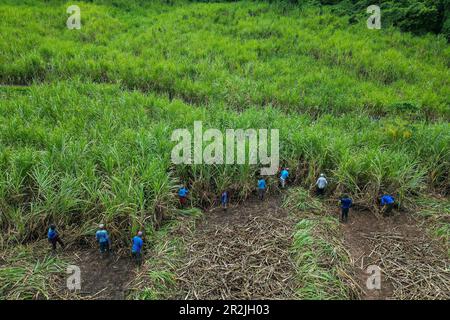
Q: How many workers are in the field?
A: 10